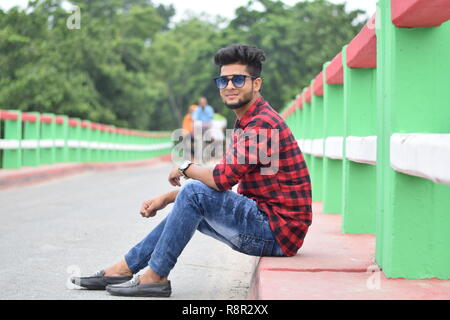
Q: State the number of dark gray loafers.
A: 2